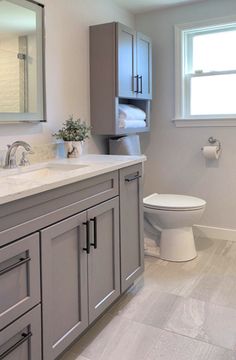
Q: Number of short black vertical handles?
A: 4